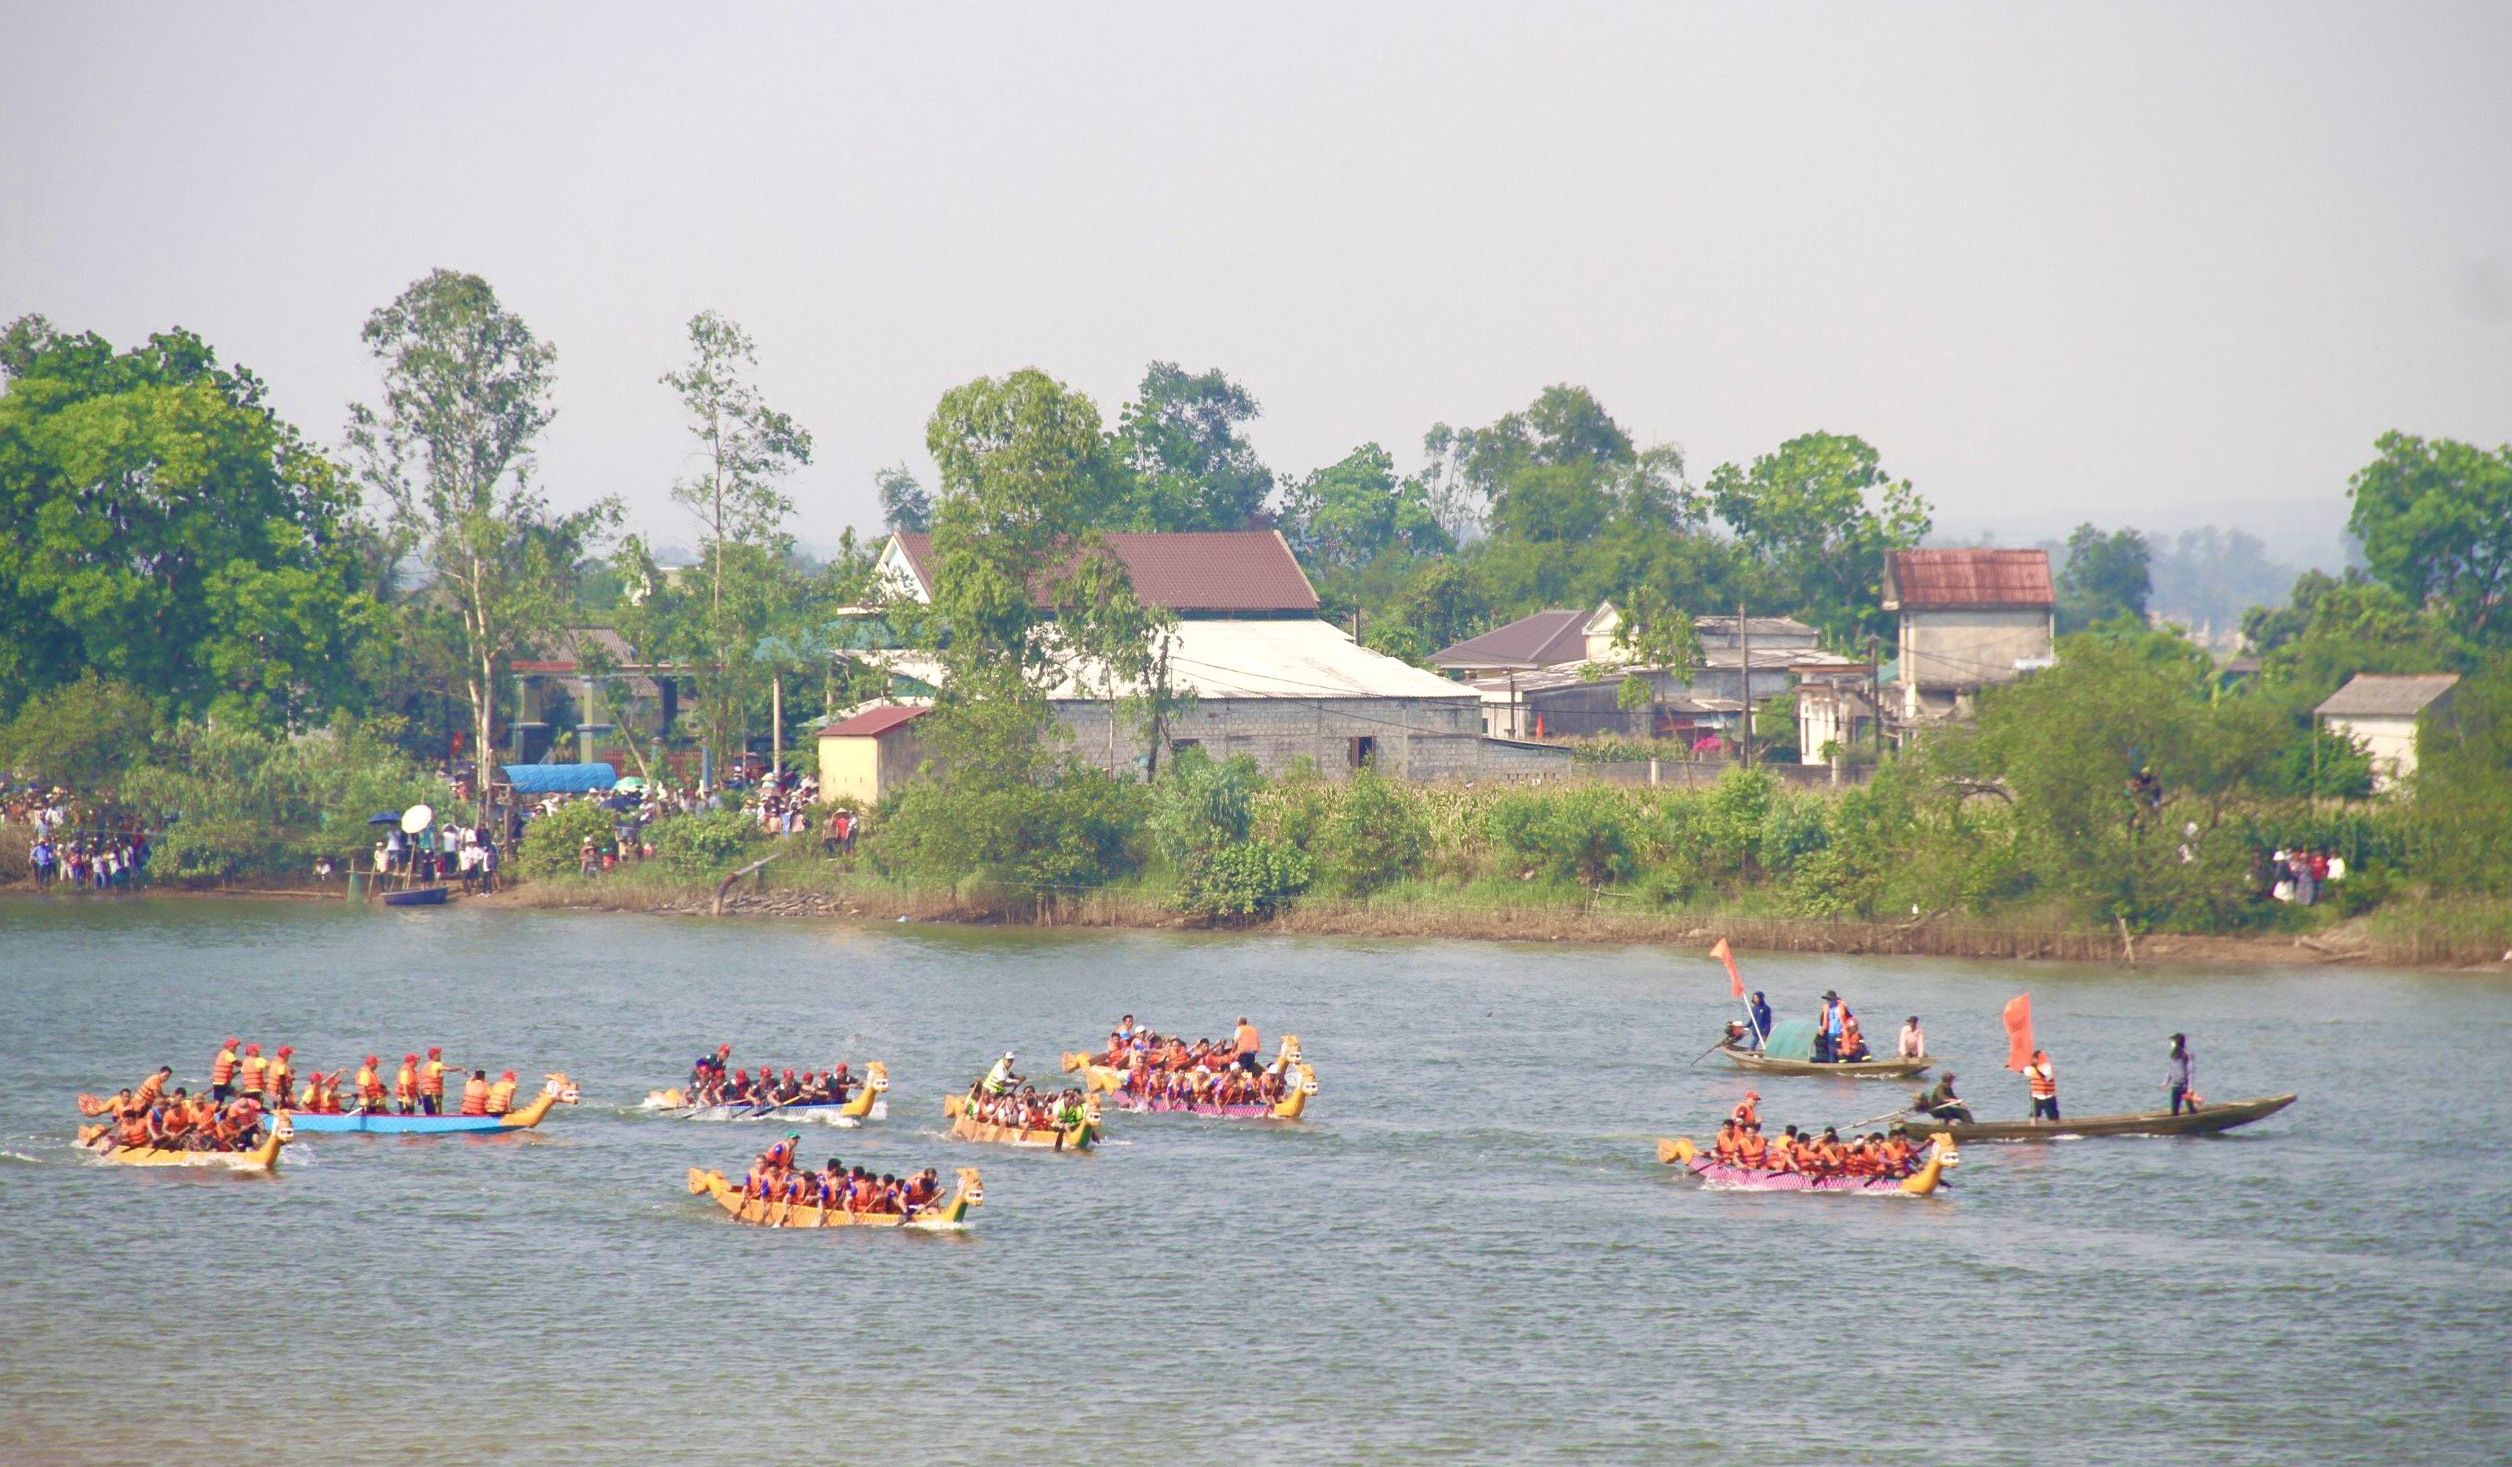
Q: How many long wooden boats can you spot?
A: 2